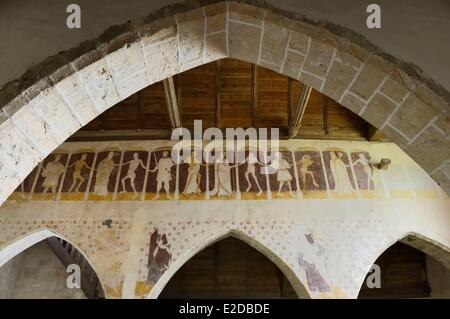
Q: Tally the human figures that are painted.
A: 12